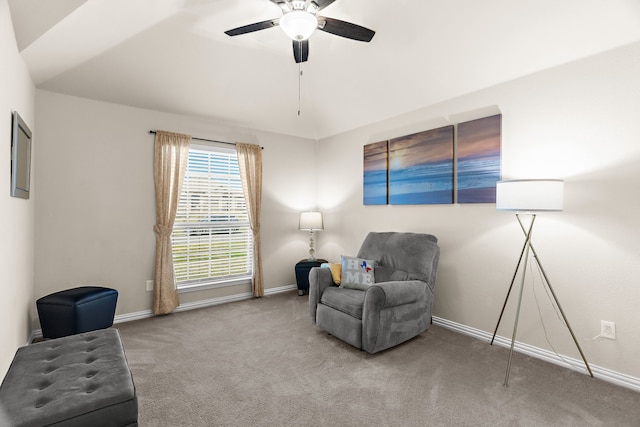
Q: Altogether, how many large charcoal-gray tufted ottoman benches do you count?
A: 1